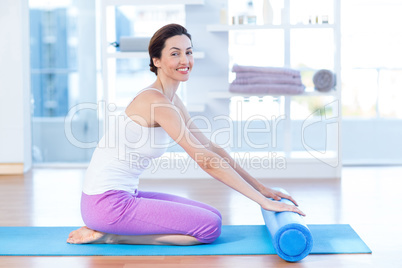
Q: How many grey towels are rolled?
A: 1